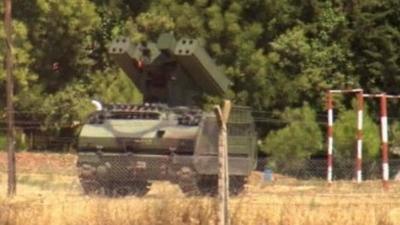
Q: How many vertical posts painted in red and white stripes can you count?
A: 3